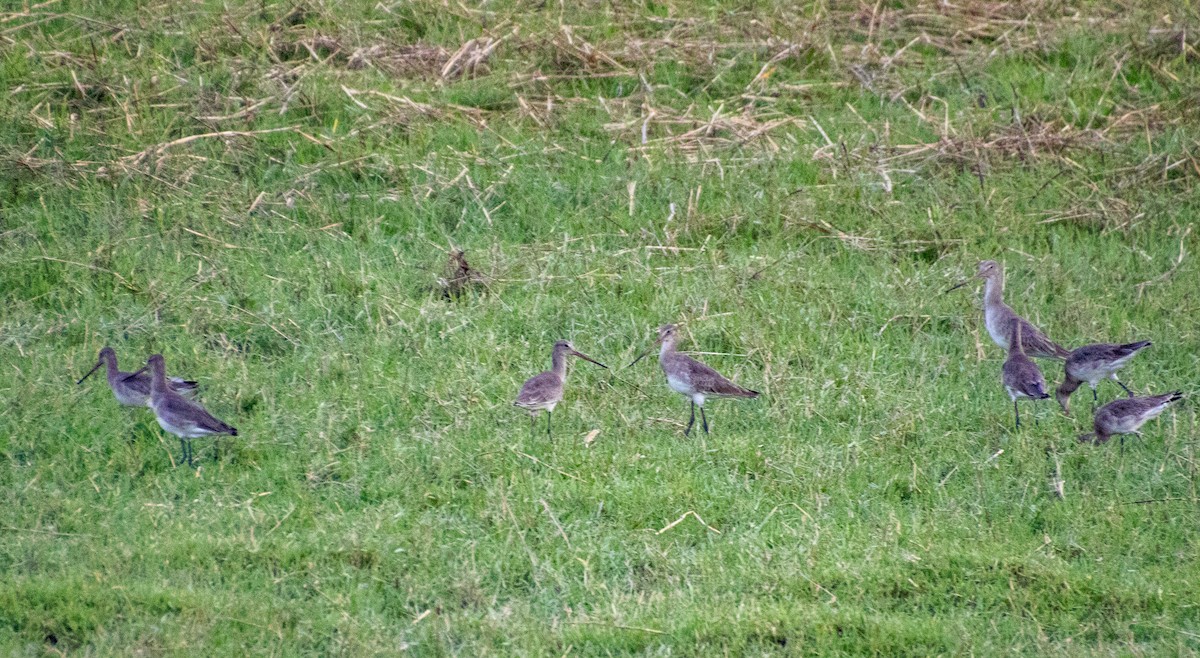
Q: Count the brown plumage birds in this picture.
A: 8